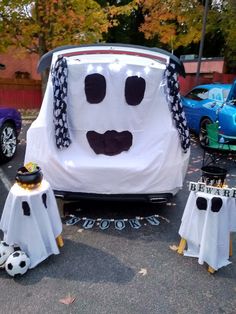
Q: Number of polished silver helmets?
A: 0